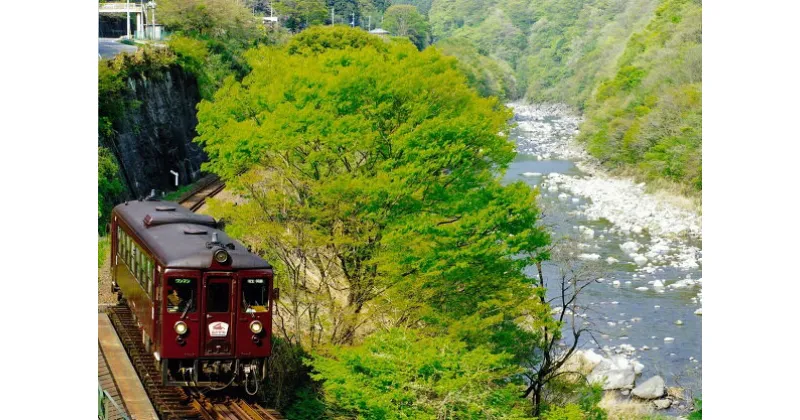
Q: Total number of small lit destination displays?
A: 2